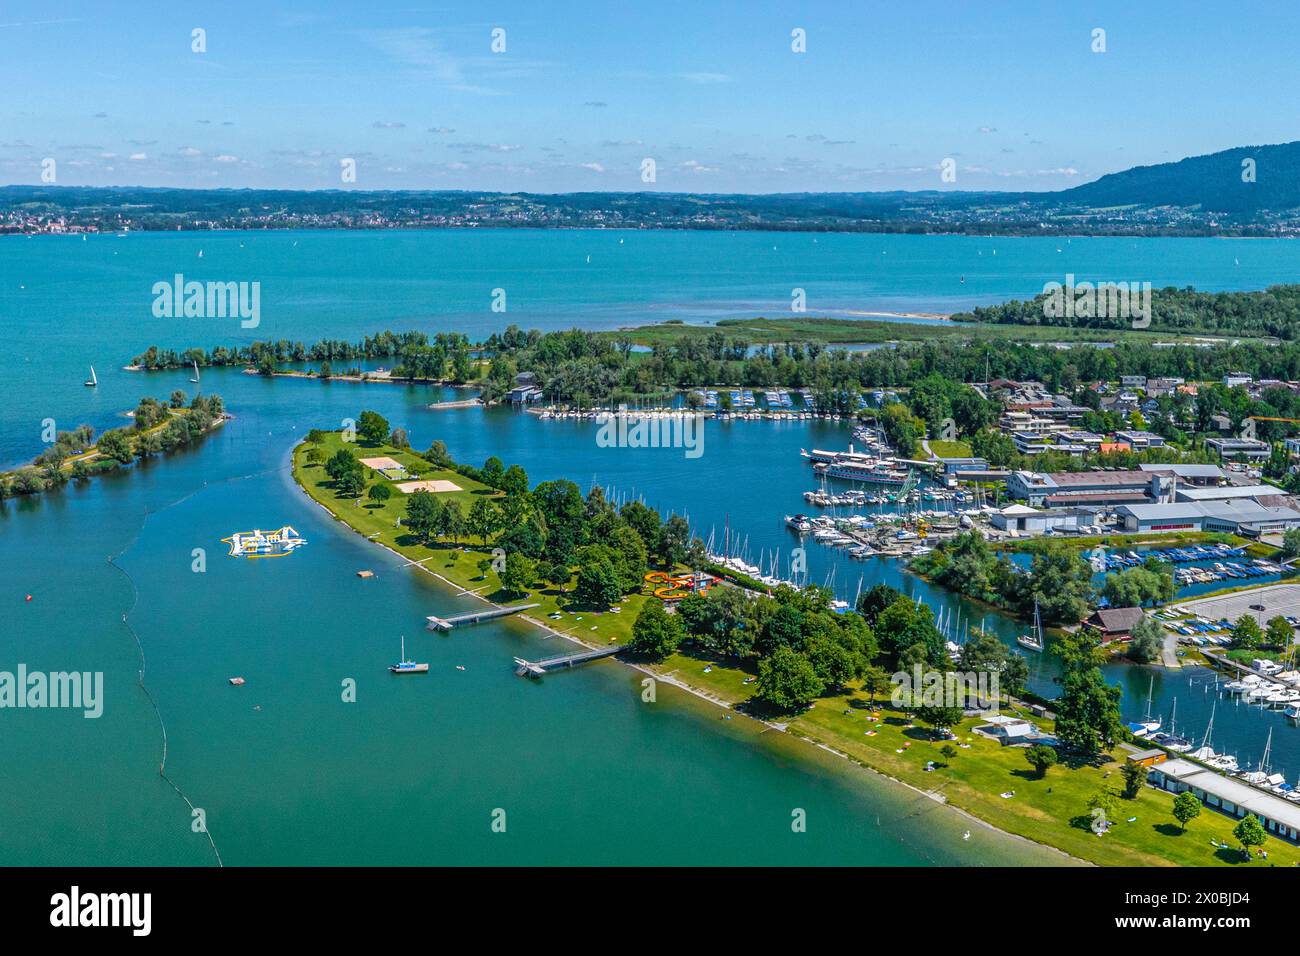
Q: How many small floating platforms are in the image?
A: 2